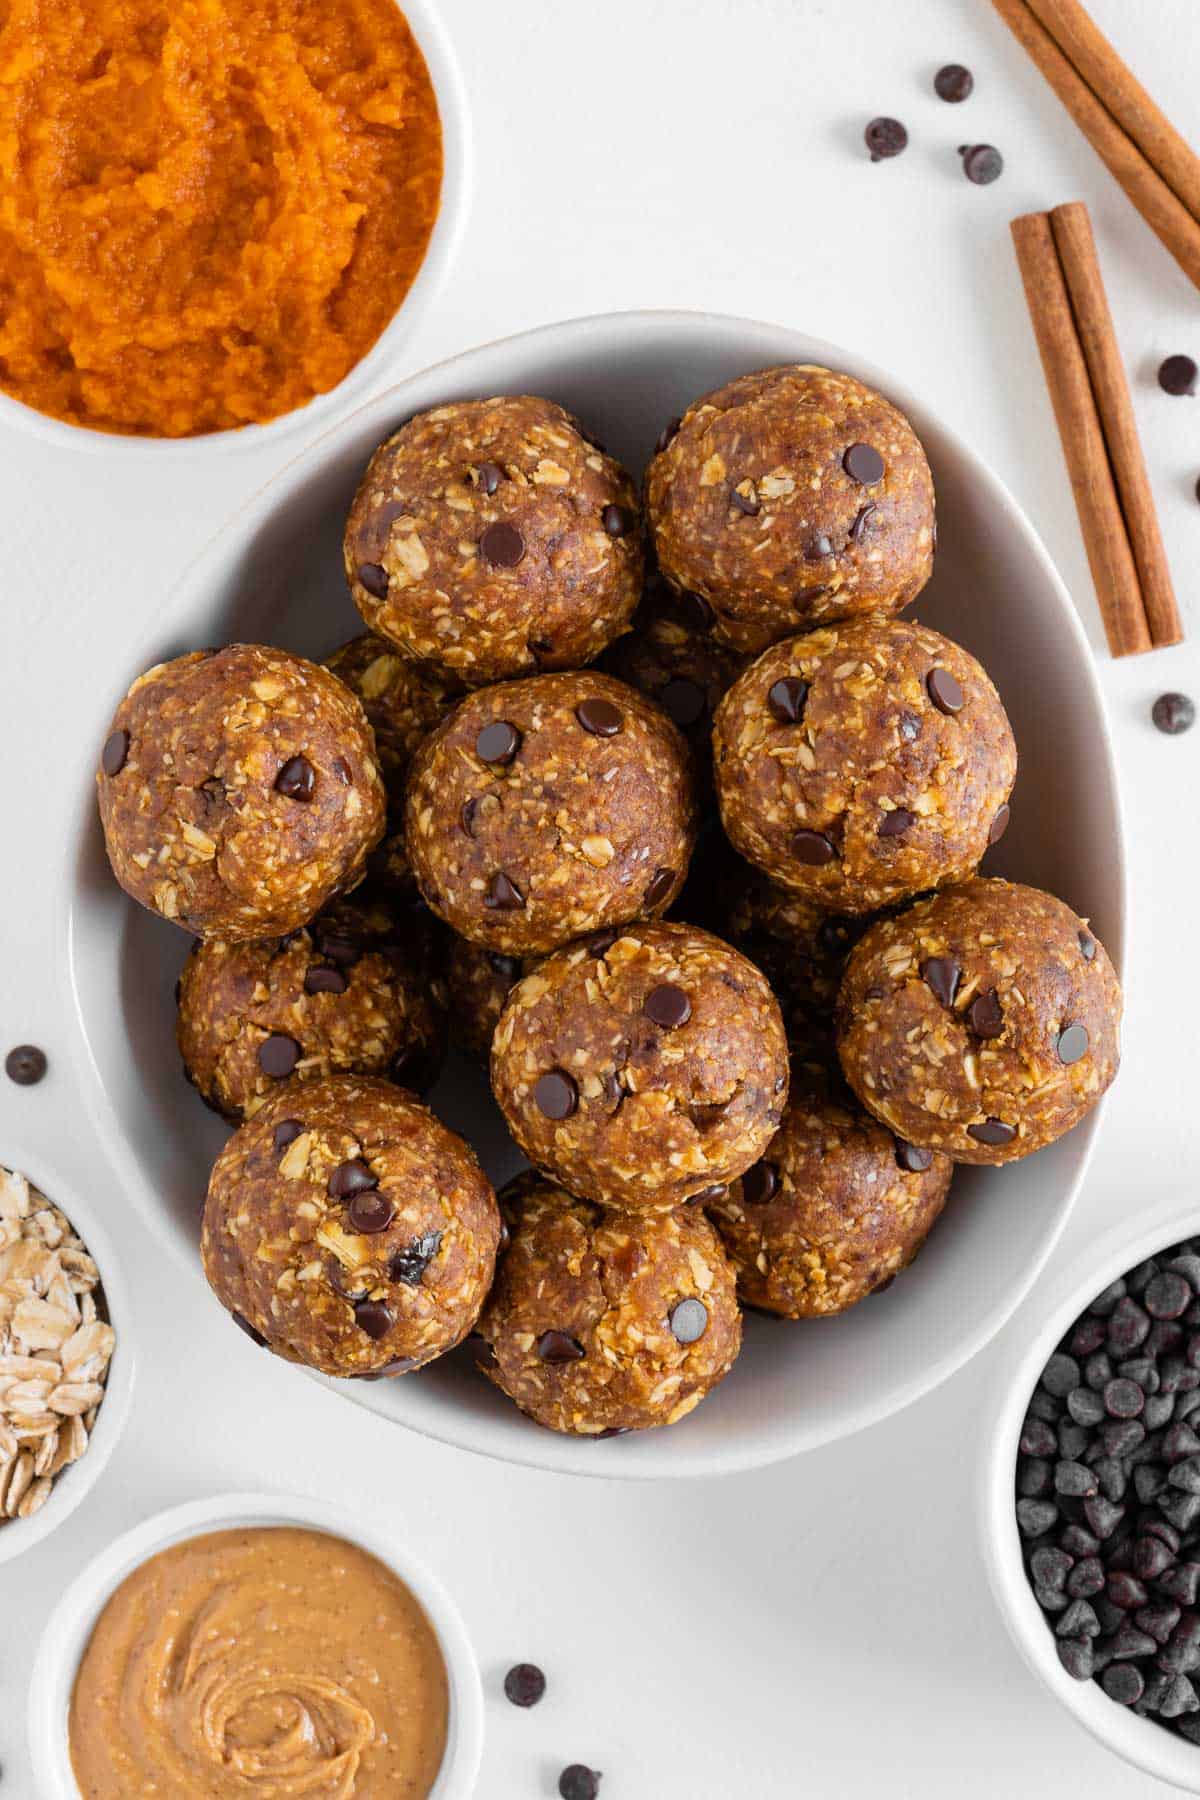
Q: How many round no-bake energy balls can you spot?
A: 15